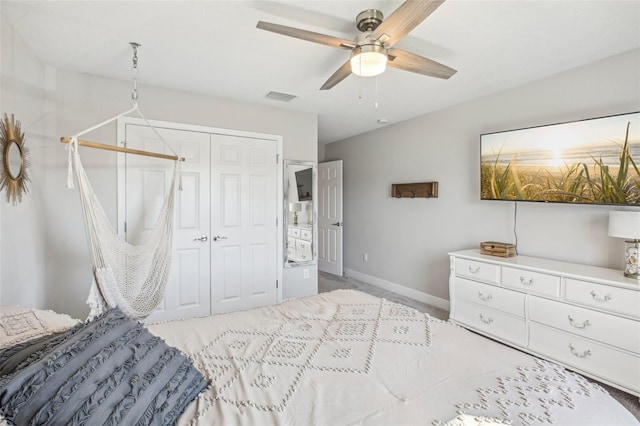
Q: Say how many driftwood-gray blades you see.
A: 4